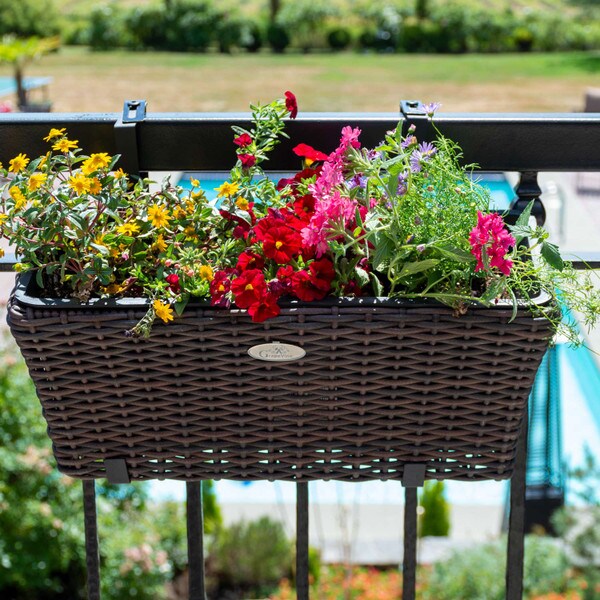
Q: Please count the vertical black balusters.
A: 5